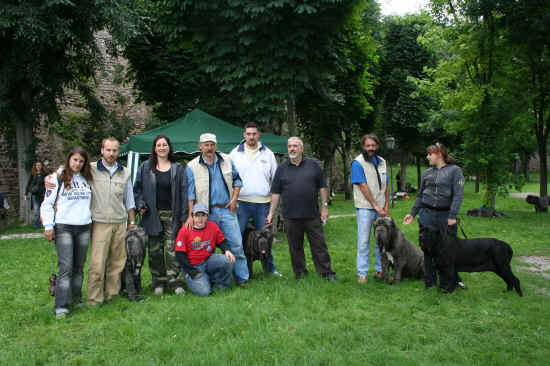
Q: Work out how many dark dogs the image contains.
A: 4